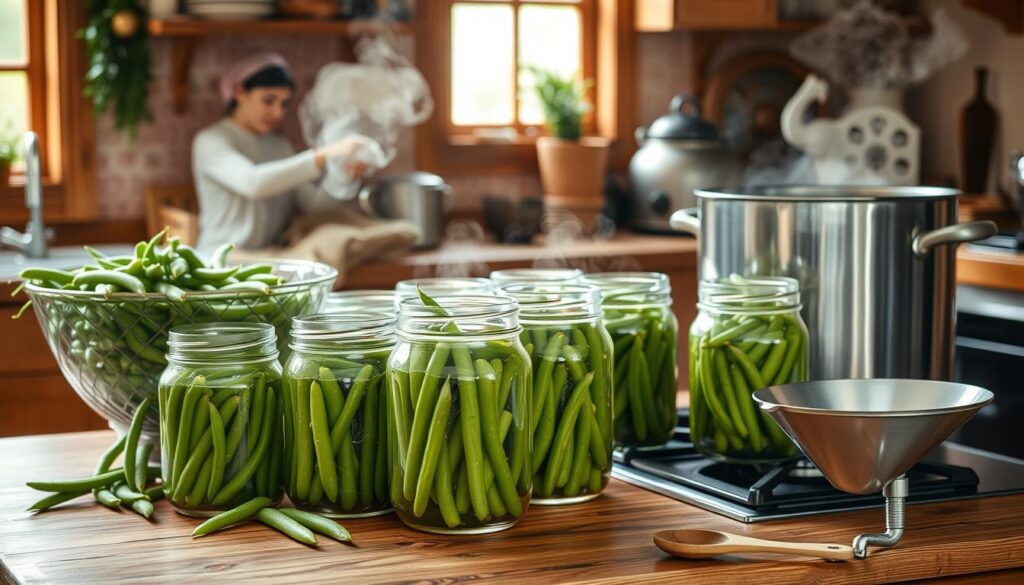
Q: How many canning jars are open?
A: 9